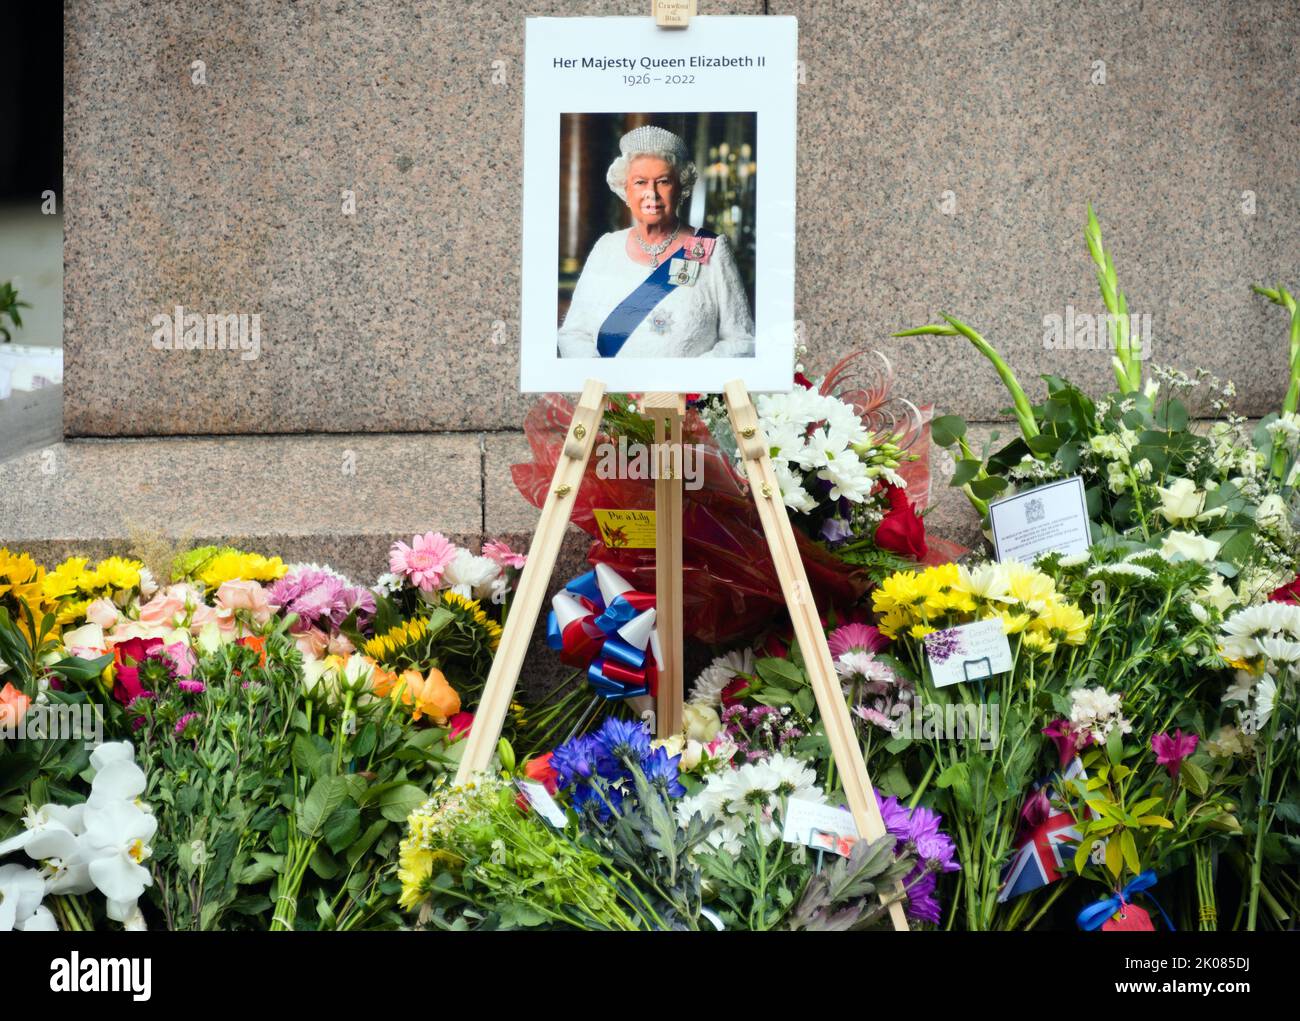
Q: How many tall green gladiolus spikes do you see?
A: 3